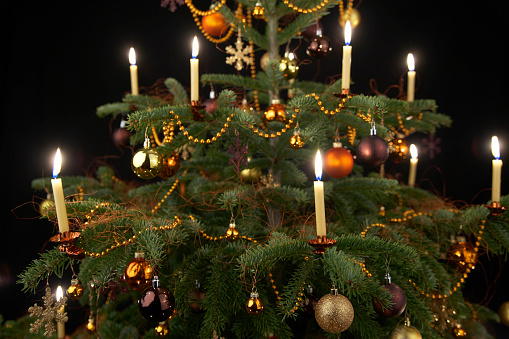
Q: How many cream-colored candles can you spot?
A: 9